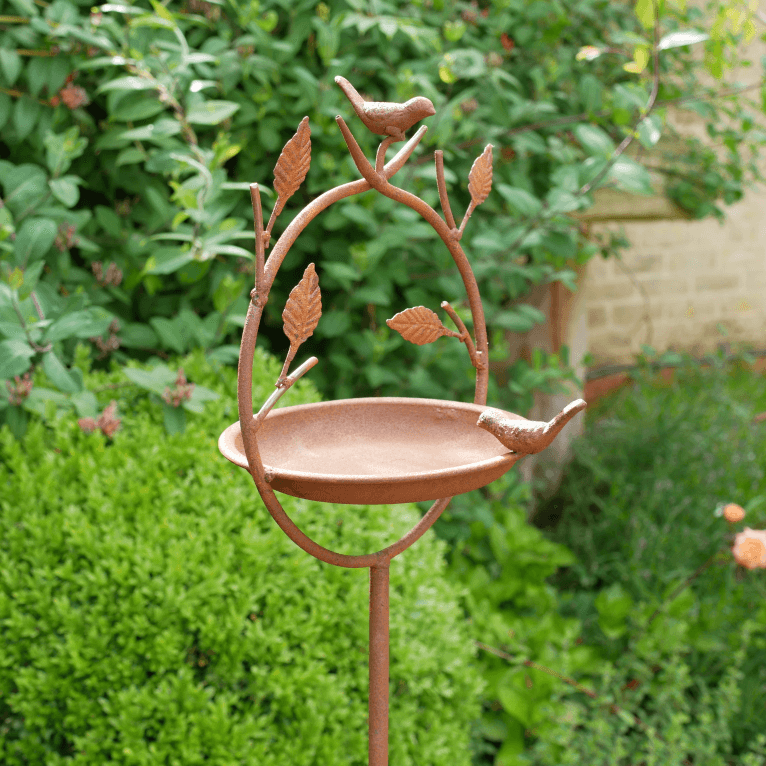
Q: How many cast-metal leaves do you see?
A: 4